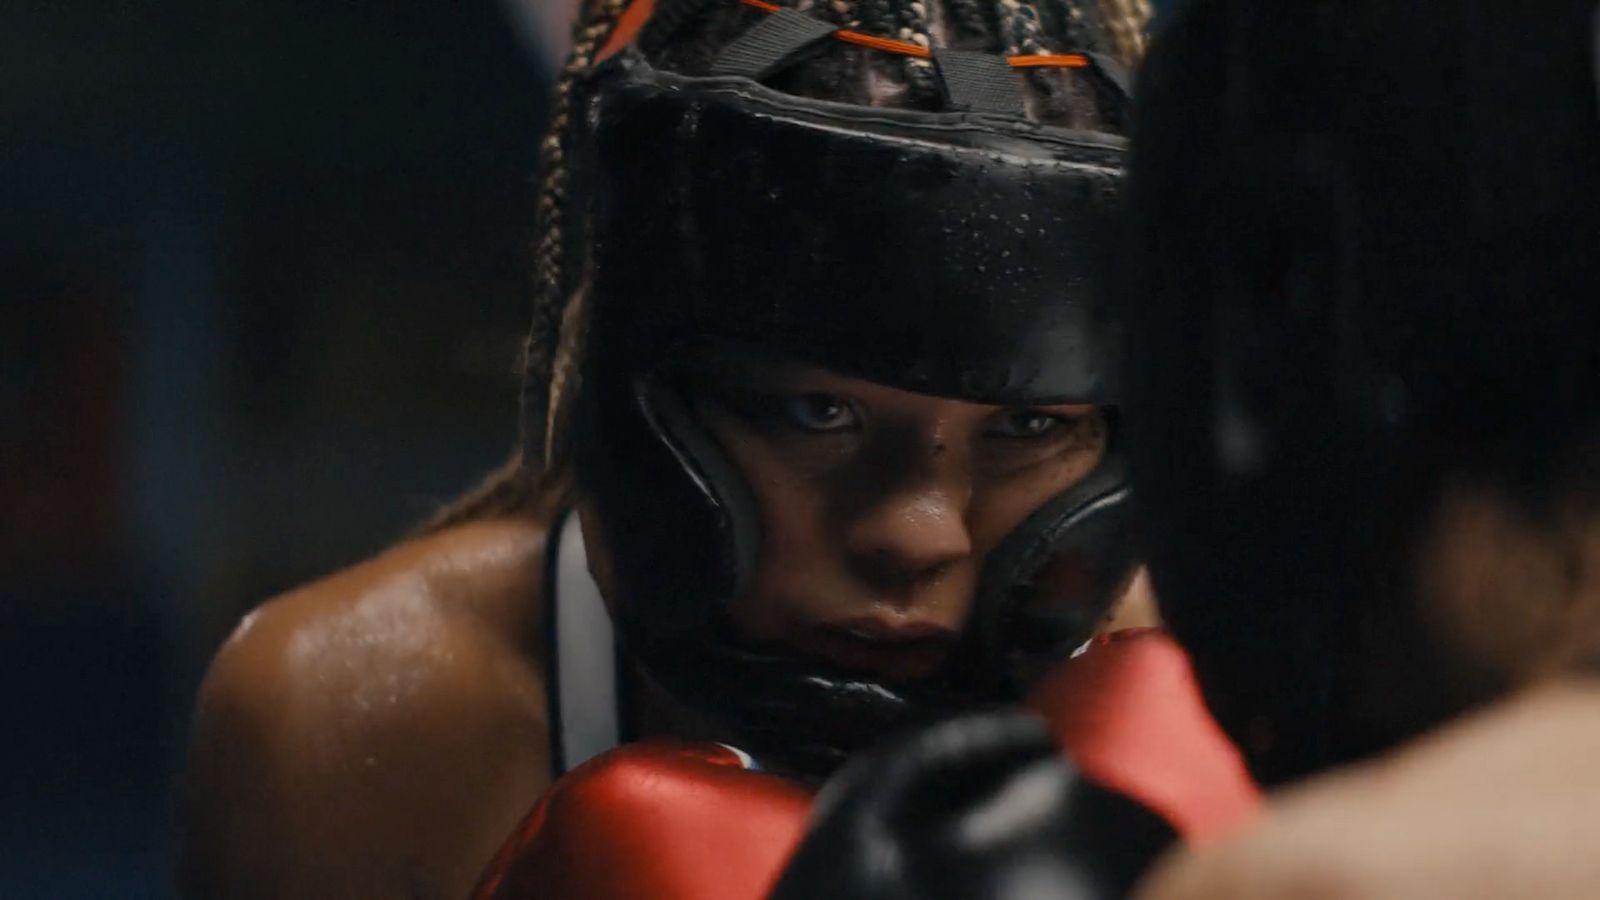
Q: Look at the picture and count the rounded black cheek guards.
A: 2